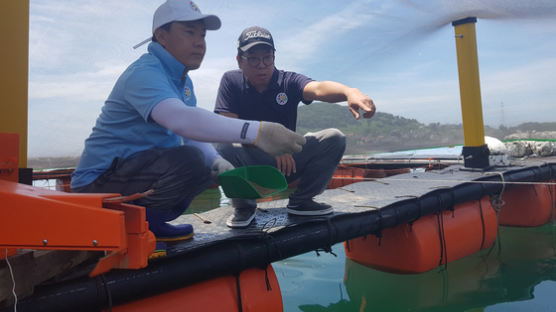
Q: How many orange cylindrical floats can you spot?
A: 3